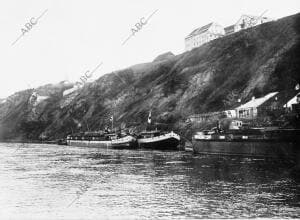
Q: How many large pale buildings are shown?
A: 2